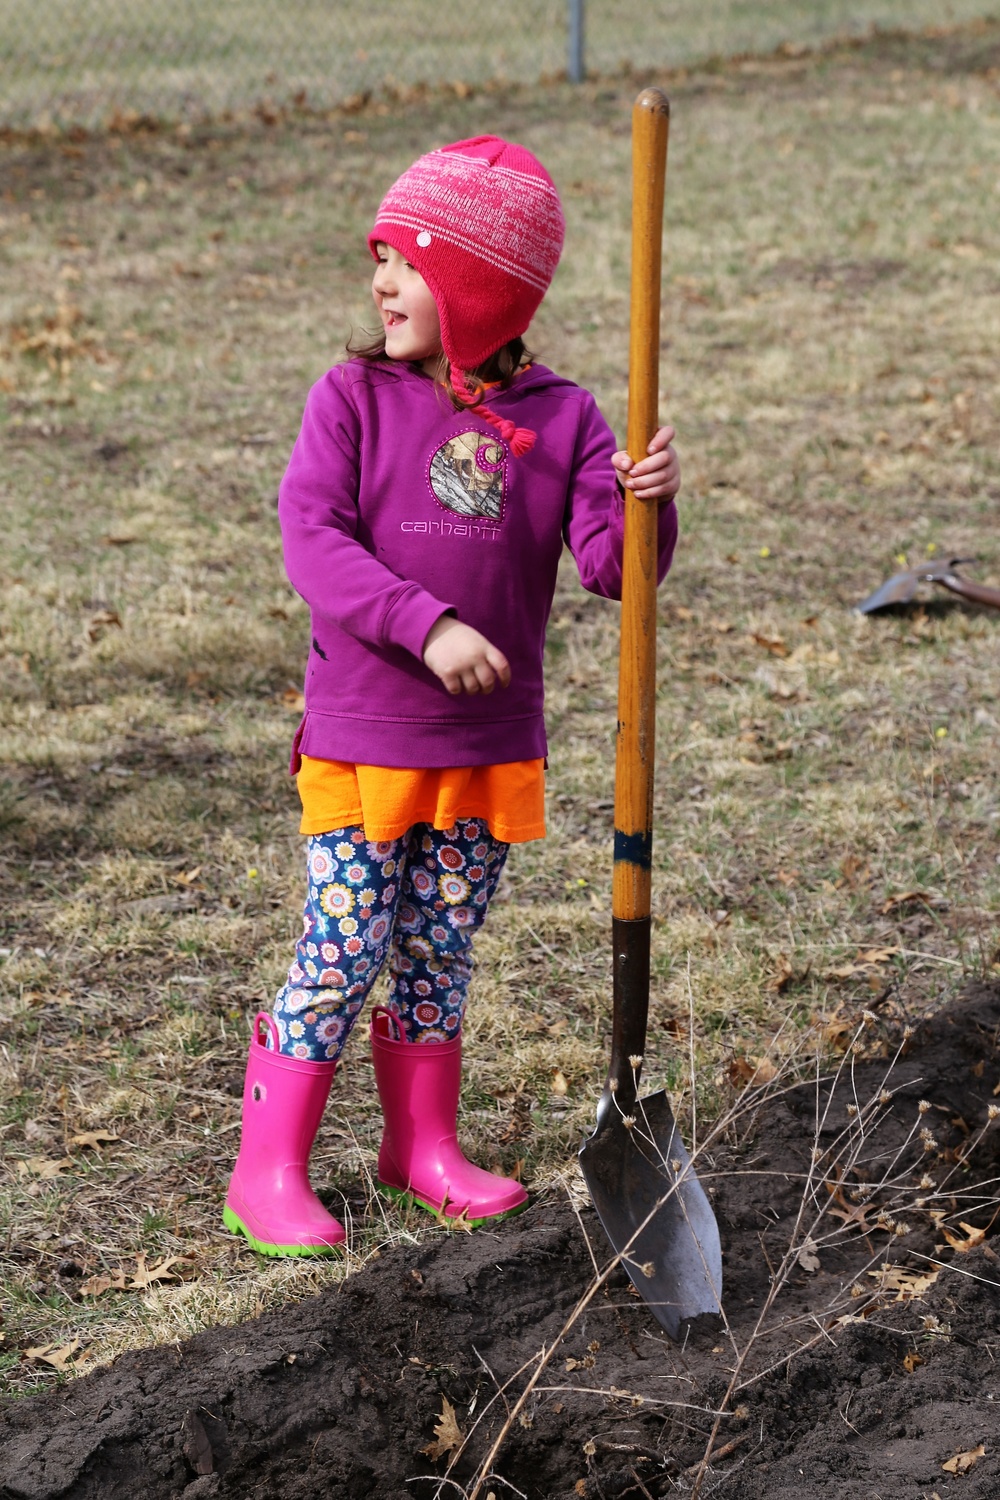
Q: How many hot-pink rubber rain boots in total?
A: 2